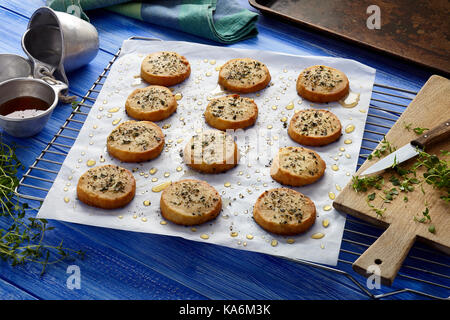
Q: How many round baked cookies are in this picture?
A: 12